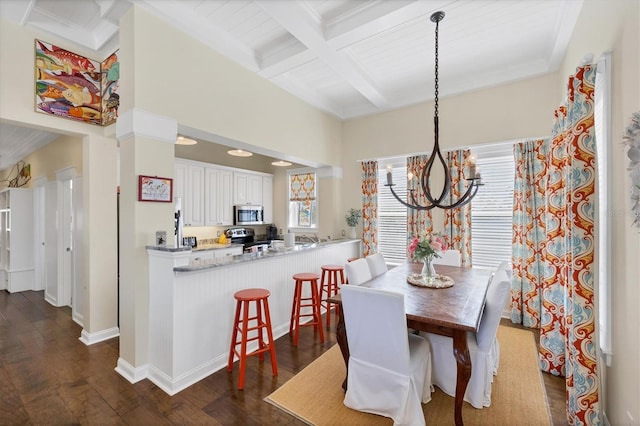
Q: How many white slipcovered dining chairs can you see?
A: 6